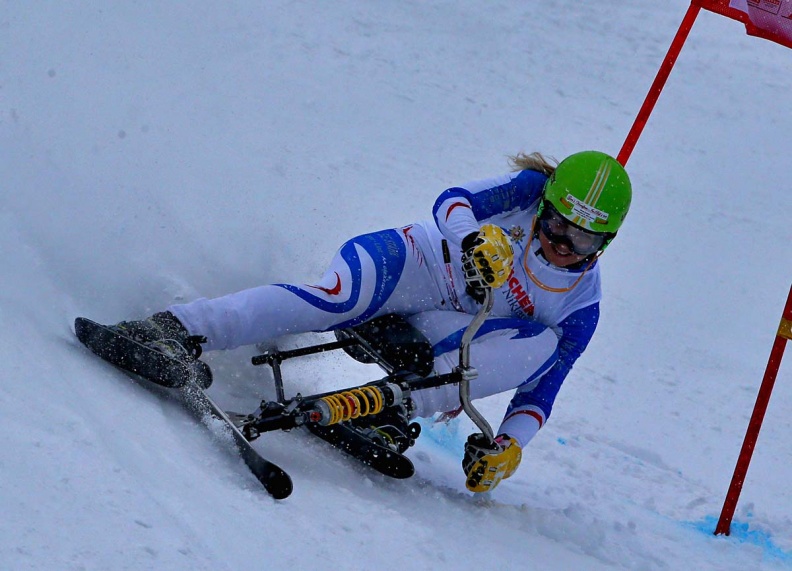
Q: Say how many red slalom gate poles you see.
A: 2